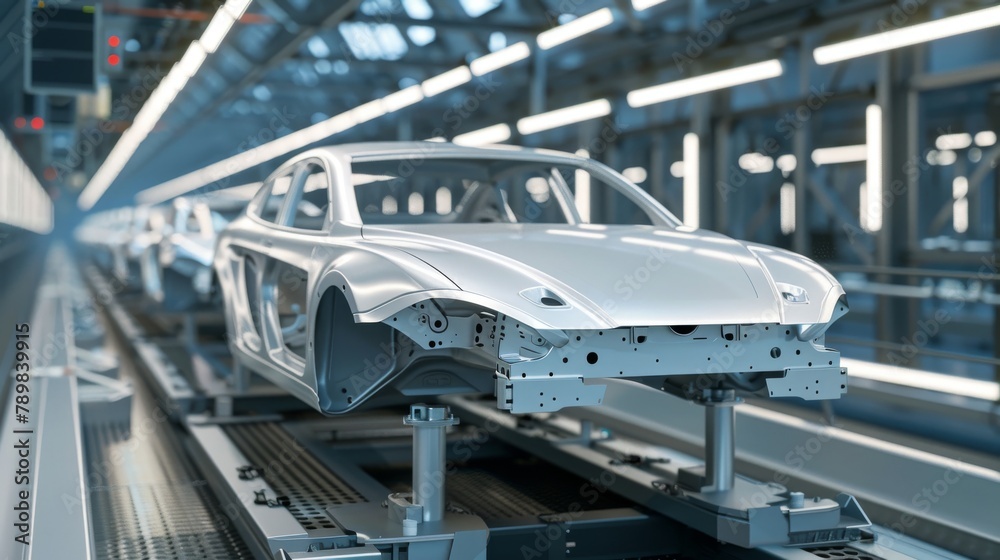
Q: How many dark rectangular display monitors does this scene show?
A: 1